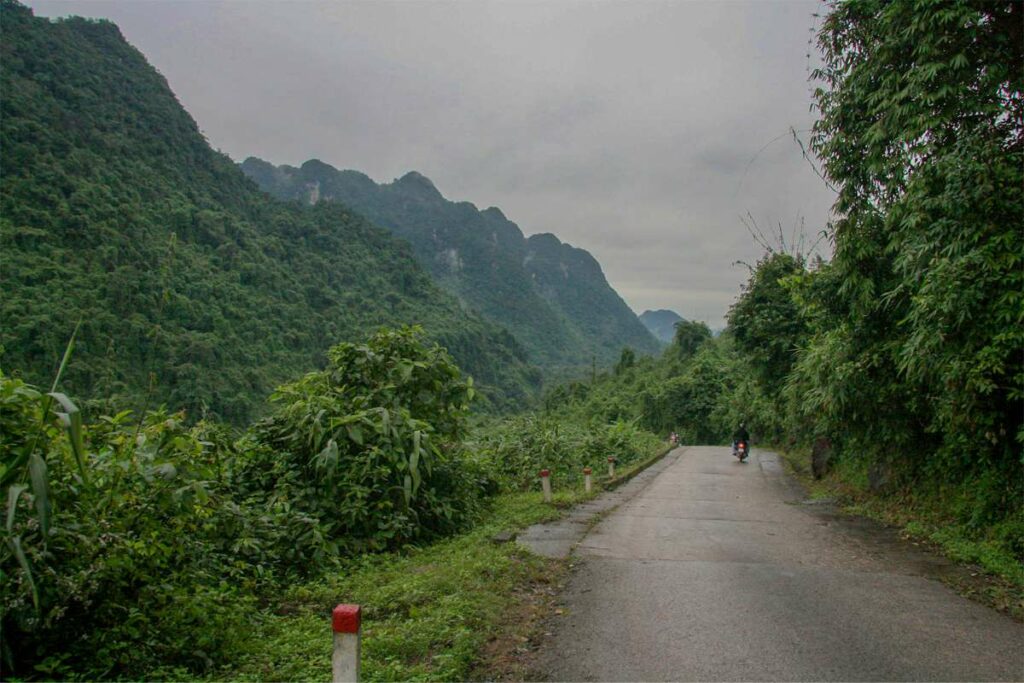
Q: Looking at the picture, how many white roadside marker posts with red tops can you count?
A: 4